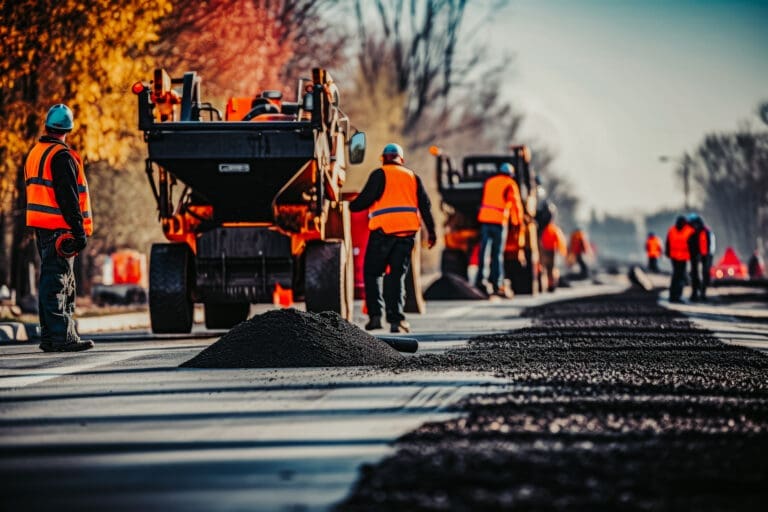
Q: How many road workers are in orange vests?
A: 8